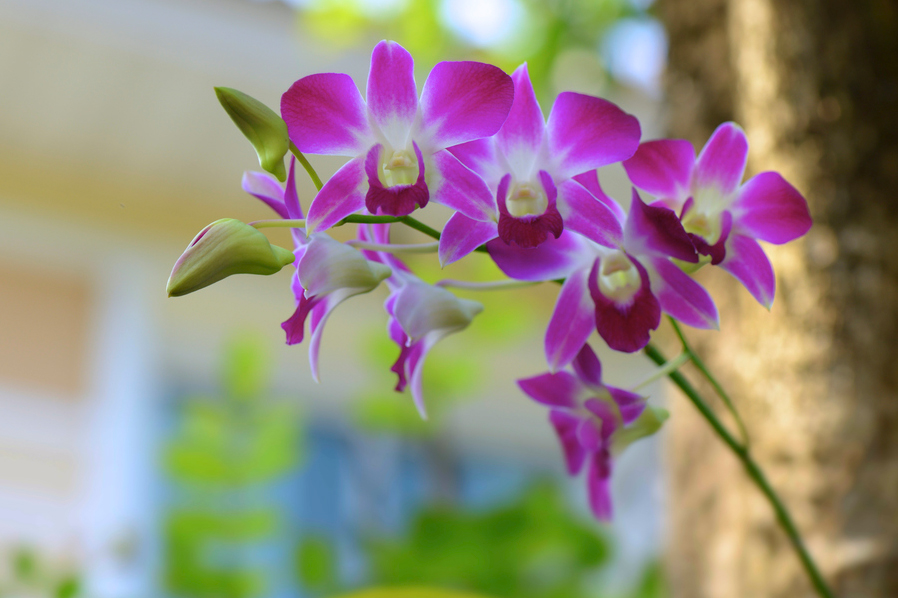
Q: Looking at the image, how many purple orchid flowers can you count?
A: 7